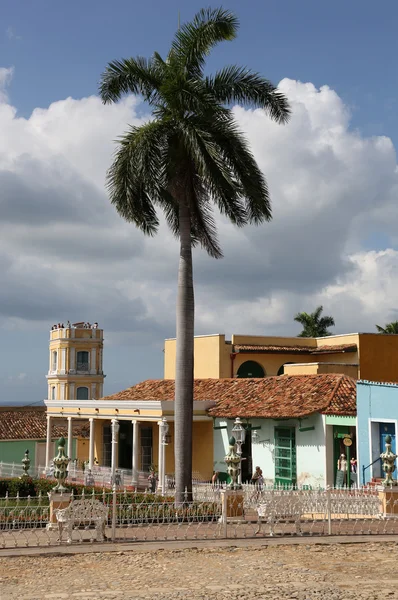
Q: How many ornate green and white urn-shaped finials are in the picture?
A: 4